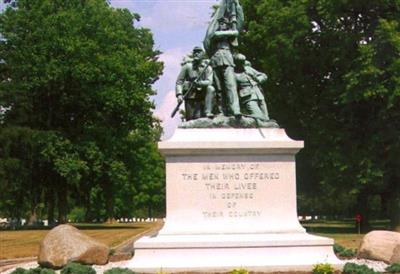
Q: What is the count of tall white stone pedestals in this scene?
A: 1